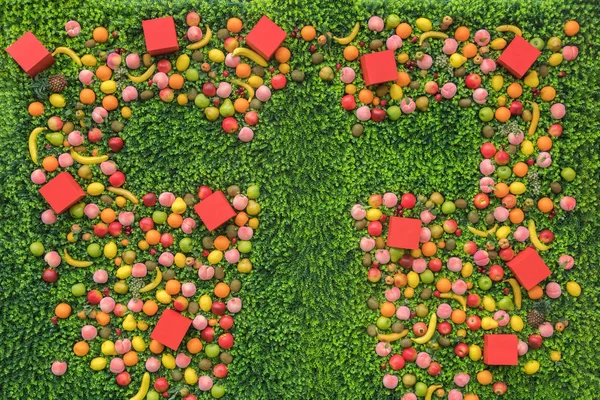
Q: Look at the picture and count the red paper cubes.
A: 11